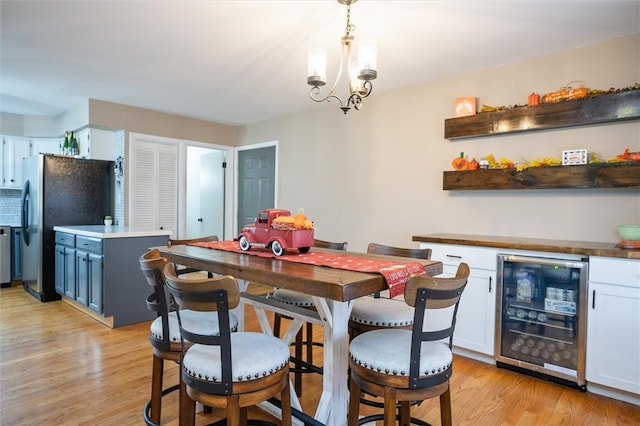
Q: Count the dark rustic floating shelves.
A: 2